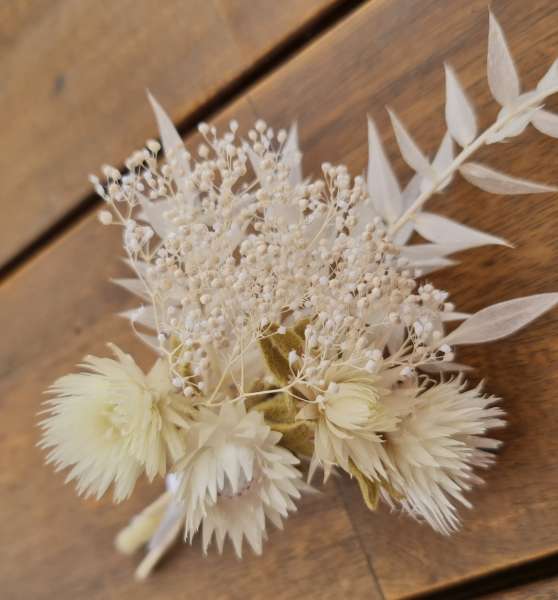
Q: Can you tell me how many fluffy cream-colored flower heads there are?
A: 4